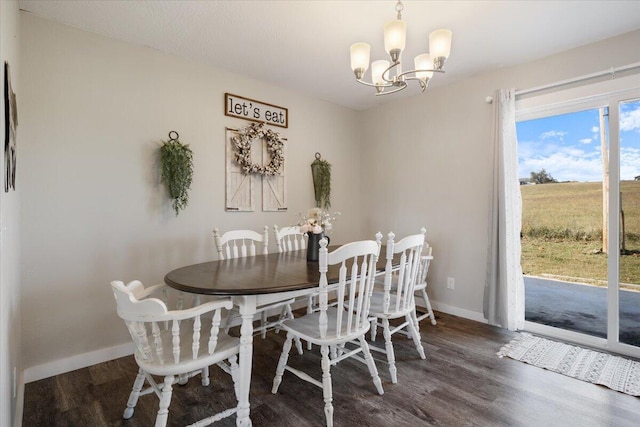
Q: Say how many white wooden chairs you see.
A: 6